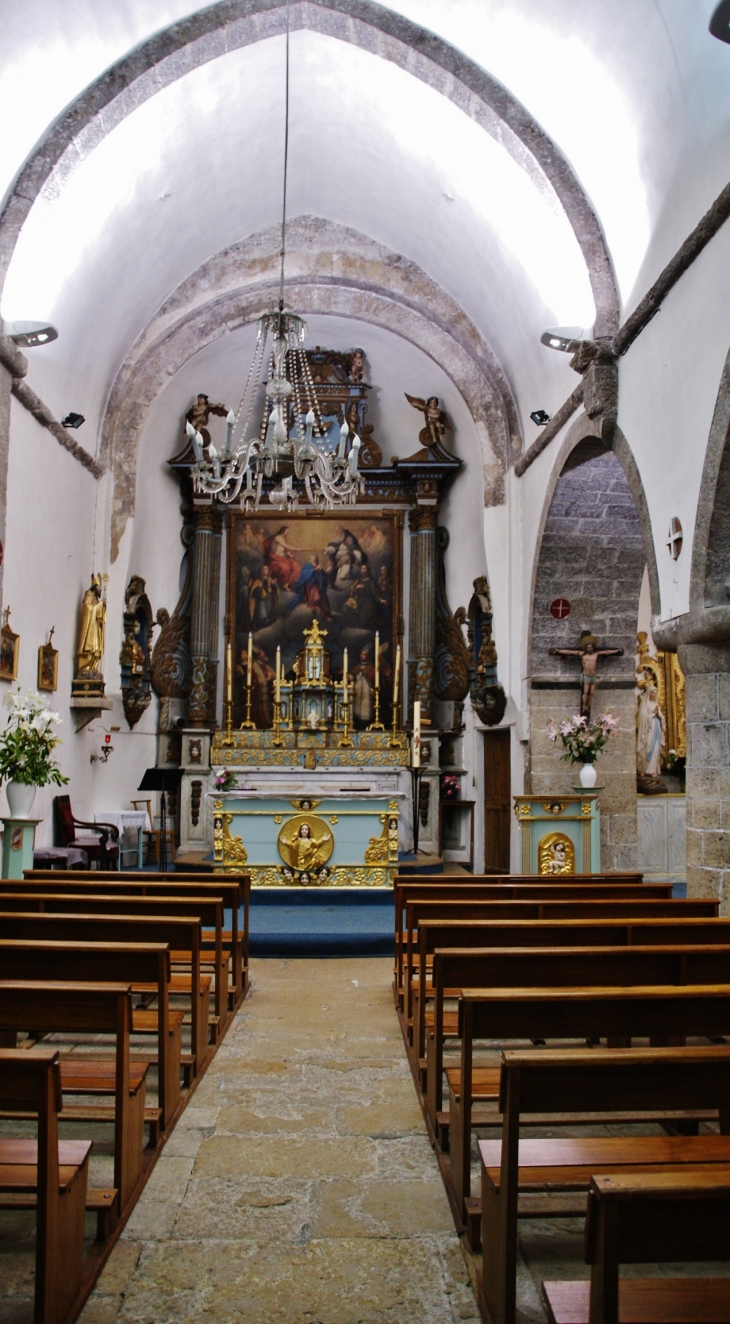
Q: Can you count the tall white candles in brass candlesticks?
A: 6